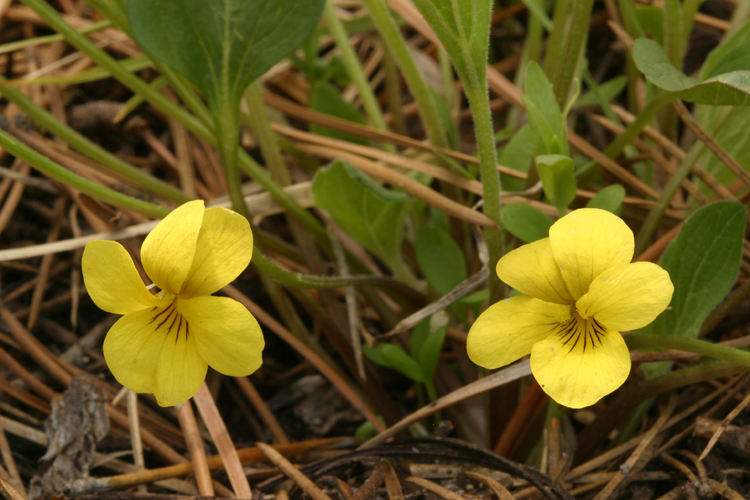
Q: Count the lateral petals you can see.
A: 4